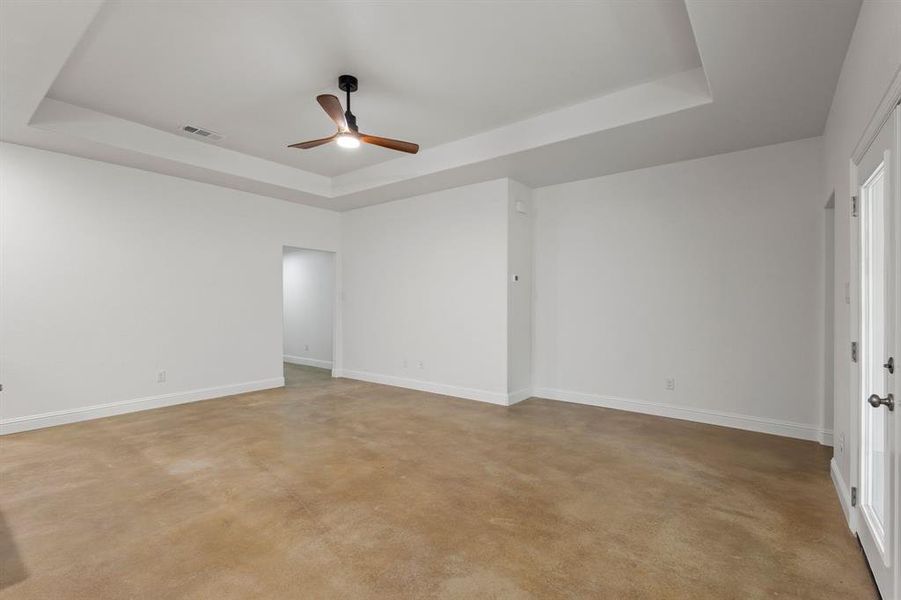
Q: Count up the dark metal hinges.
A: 3